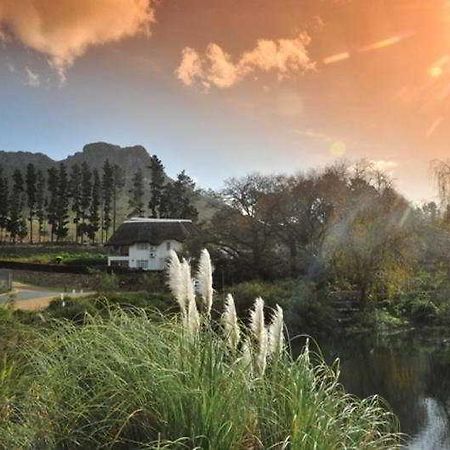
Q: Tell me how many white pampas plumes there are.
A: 6